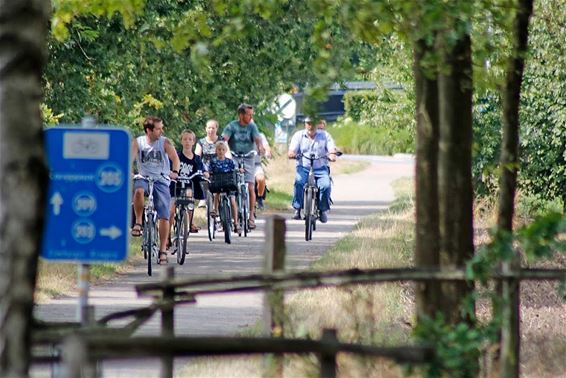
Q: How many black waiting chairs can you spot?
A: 0